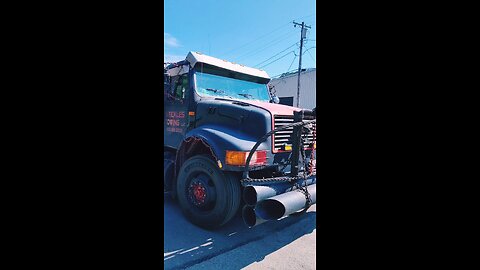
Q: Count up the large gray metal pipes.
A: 3